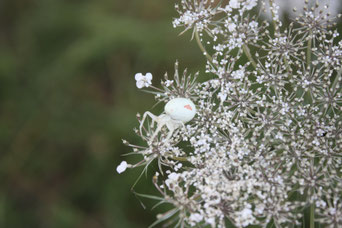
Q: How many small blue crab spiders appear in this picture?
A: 1